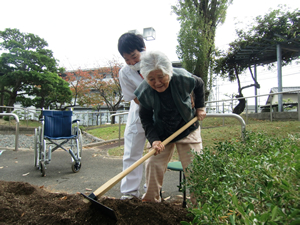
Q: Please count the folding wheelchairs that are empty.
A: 1